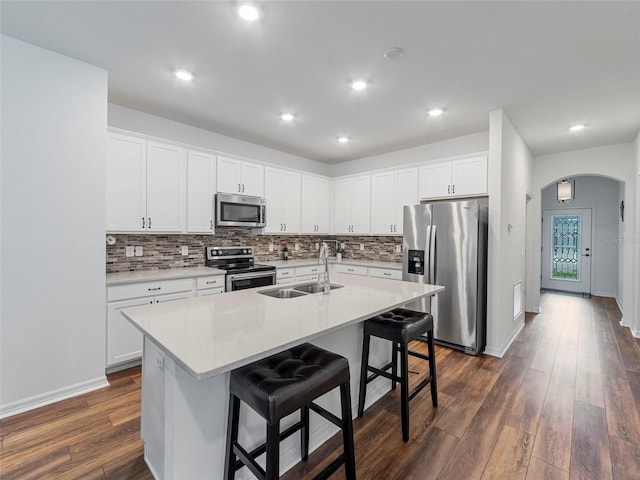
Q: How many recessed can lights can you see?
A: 7